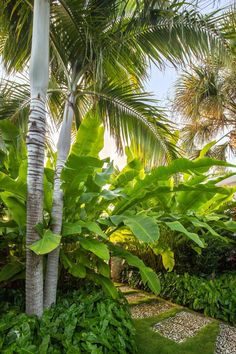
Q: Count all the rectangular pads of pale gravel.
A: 5